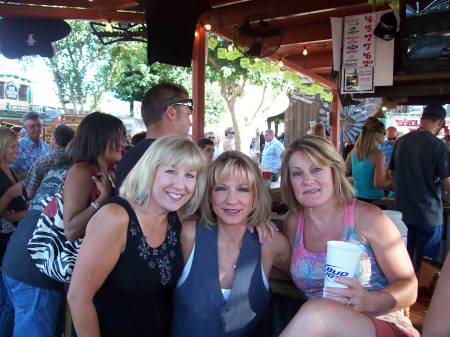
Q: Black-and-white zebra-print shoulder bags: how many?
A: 1